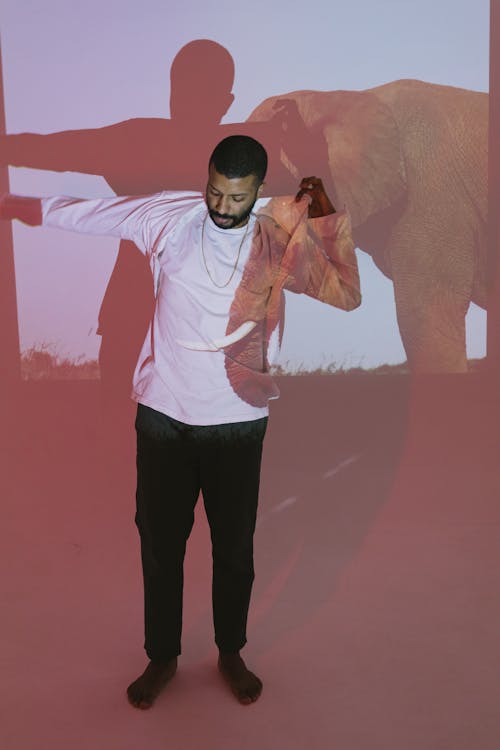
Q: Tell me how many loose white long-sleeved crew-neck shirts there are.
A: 1